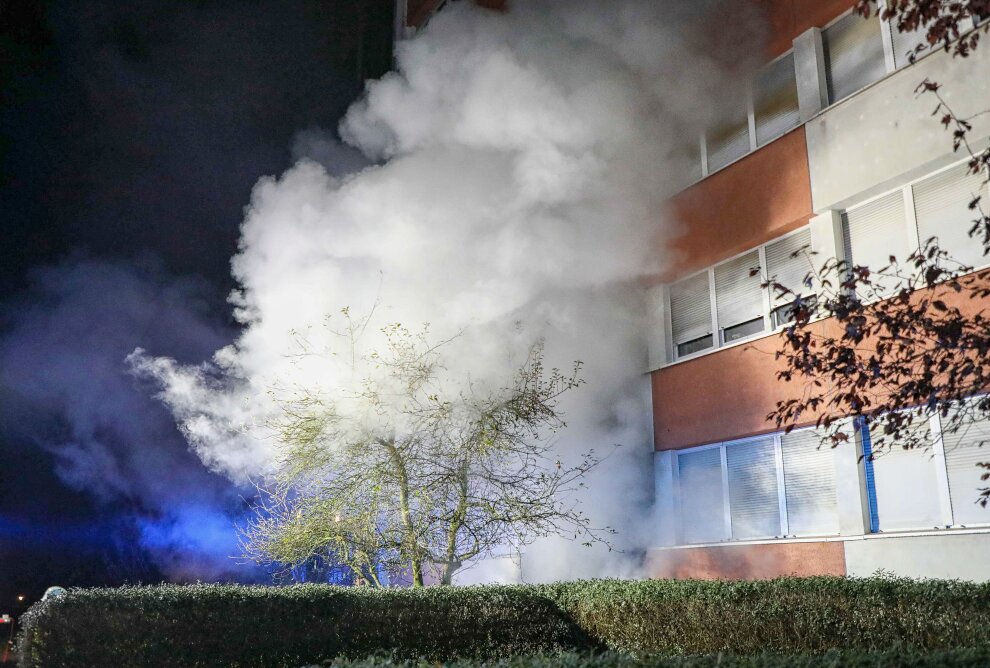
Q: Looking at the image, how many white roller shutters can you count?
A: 15